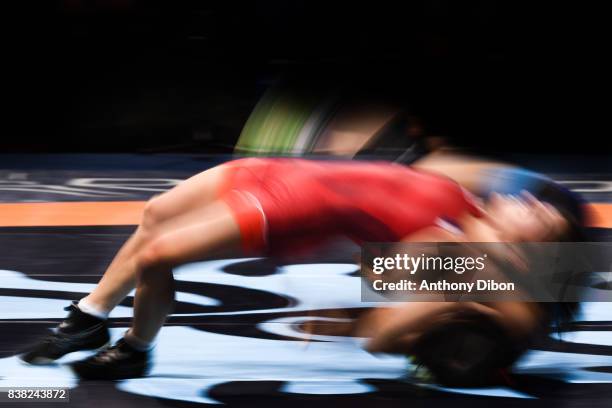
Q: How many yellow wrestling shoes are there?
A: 0